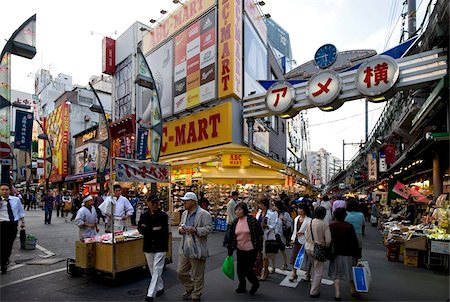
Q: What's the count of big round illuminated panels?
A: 3